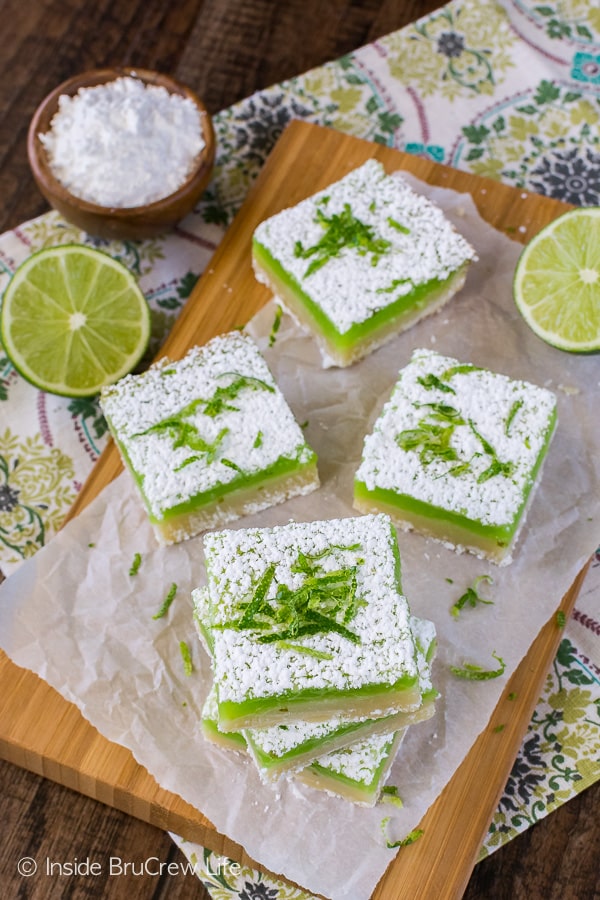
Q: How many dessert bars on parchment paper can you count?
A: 6